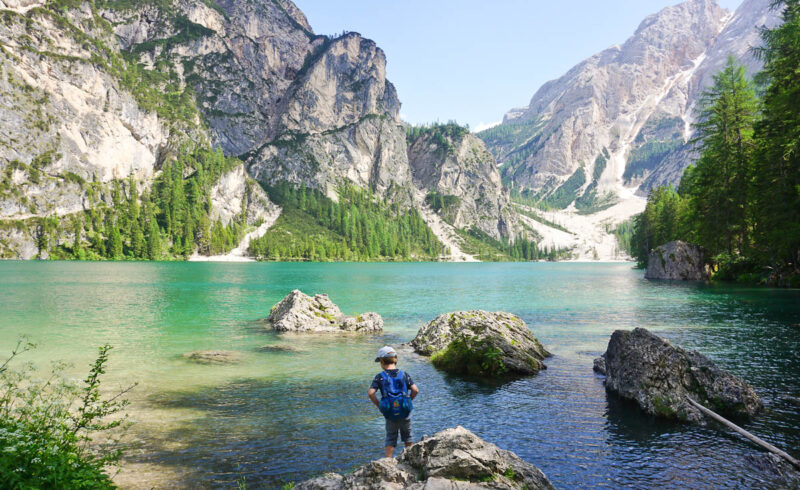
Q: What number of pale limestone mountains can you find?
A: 2